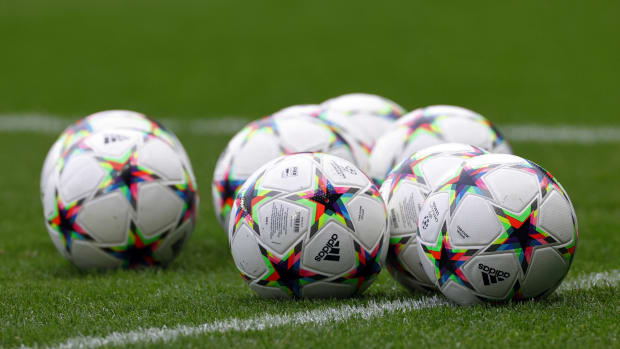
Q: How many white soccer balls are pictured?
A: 8